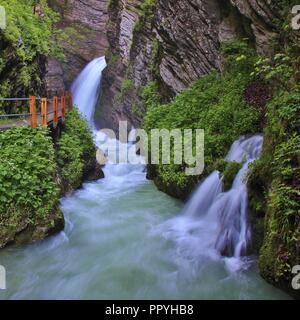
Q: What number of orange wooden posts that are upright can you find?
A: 5